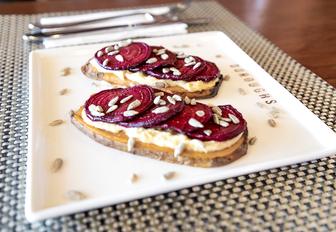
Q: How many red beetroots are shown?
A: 8